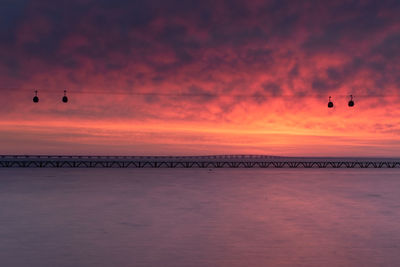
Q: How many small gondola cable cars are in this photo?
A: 4